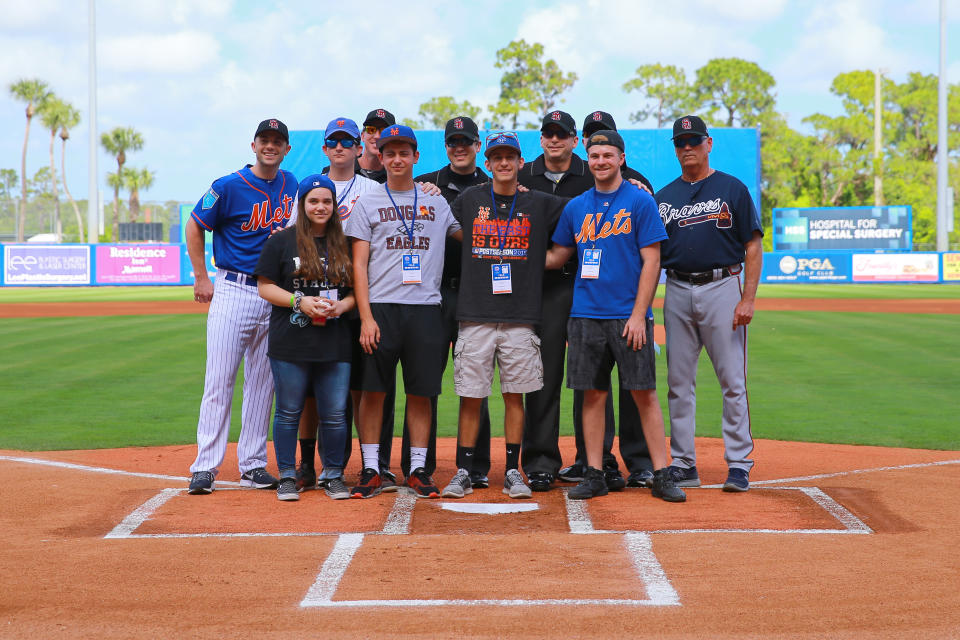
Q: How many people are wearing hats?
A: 11